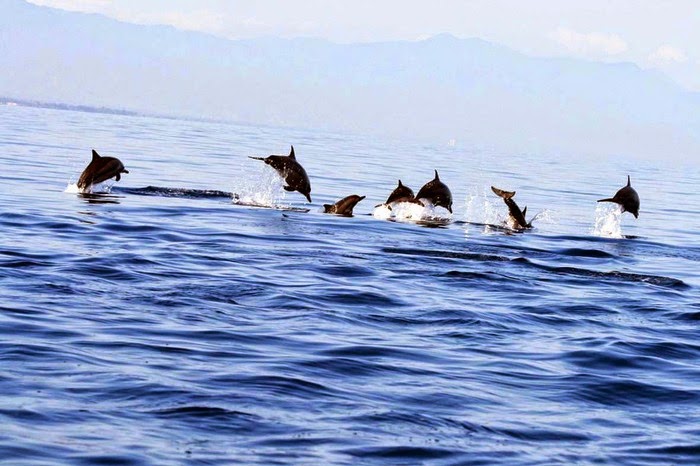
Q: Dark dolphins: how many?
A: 7